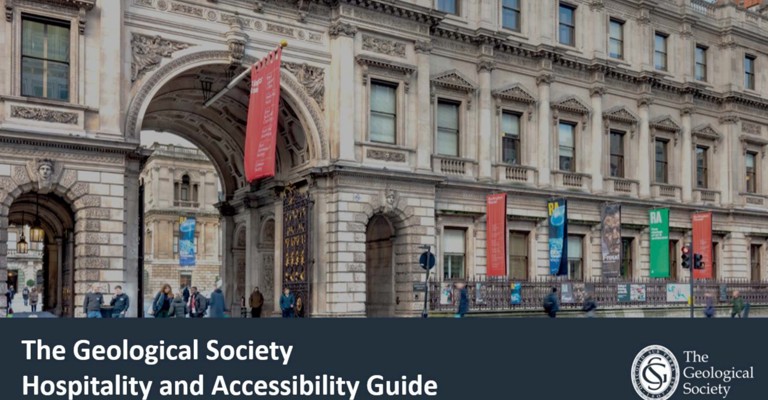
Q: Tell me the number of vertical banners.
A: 7